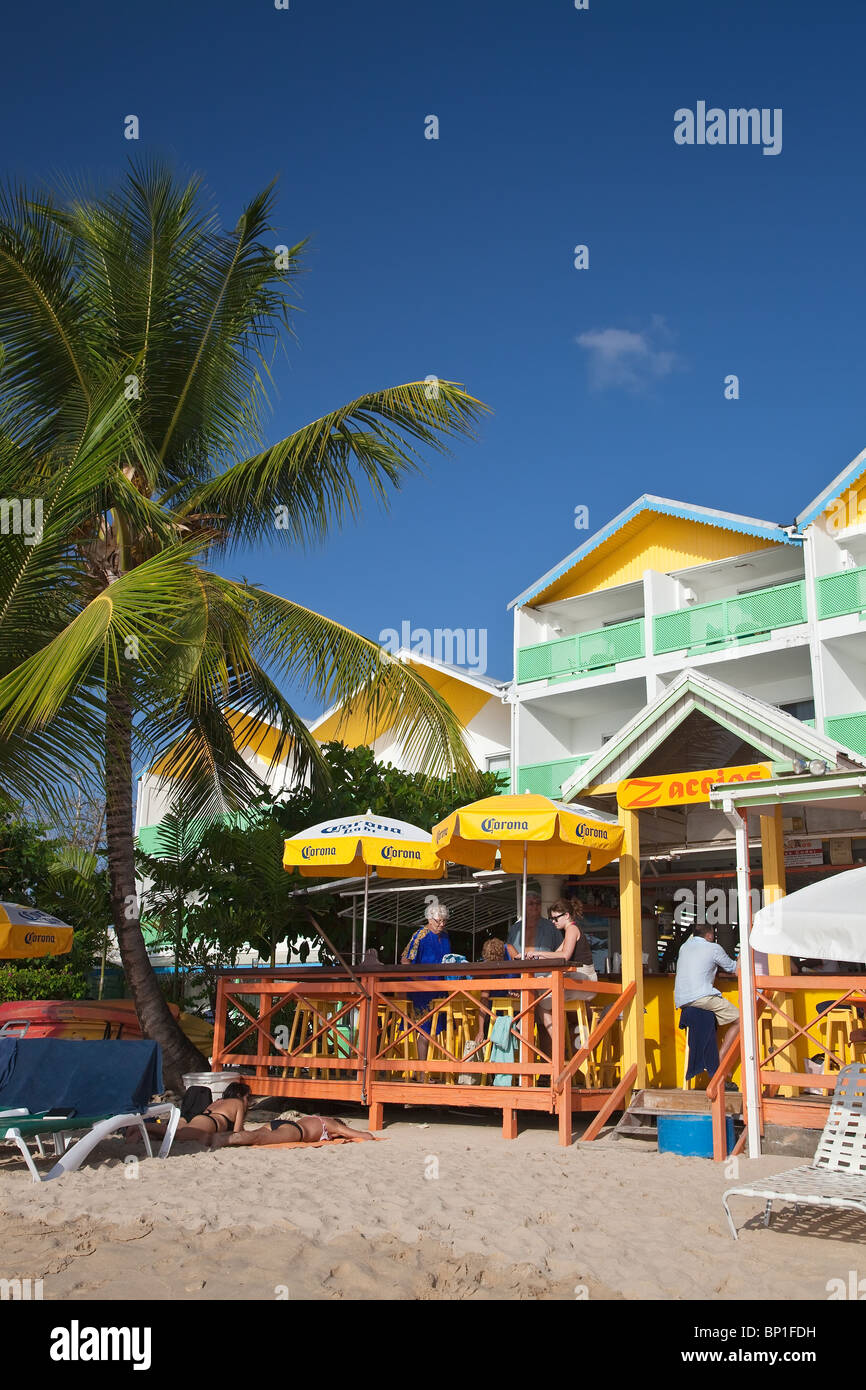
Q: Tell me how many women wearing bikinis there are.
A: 2